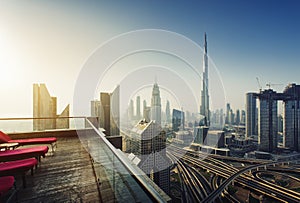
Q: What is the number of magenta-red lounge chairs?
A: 4